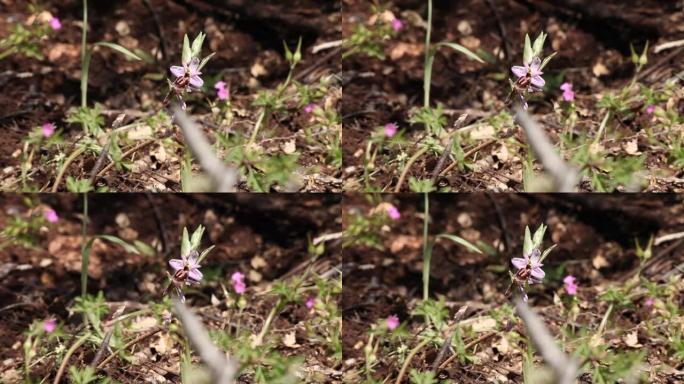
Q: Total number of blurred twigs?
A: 4